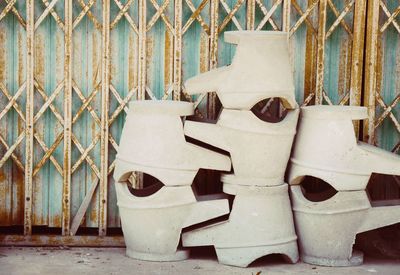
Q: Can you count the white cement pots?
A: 7